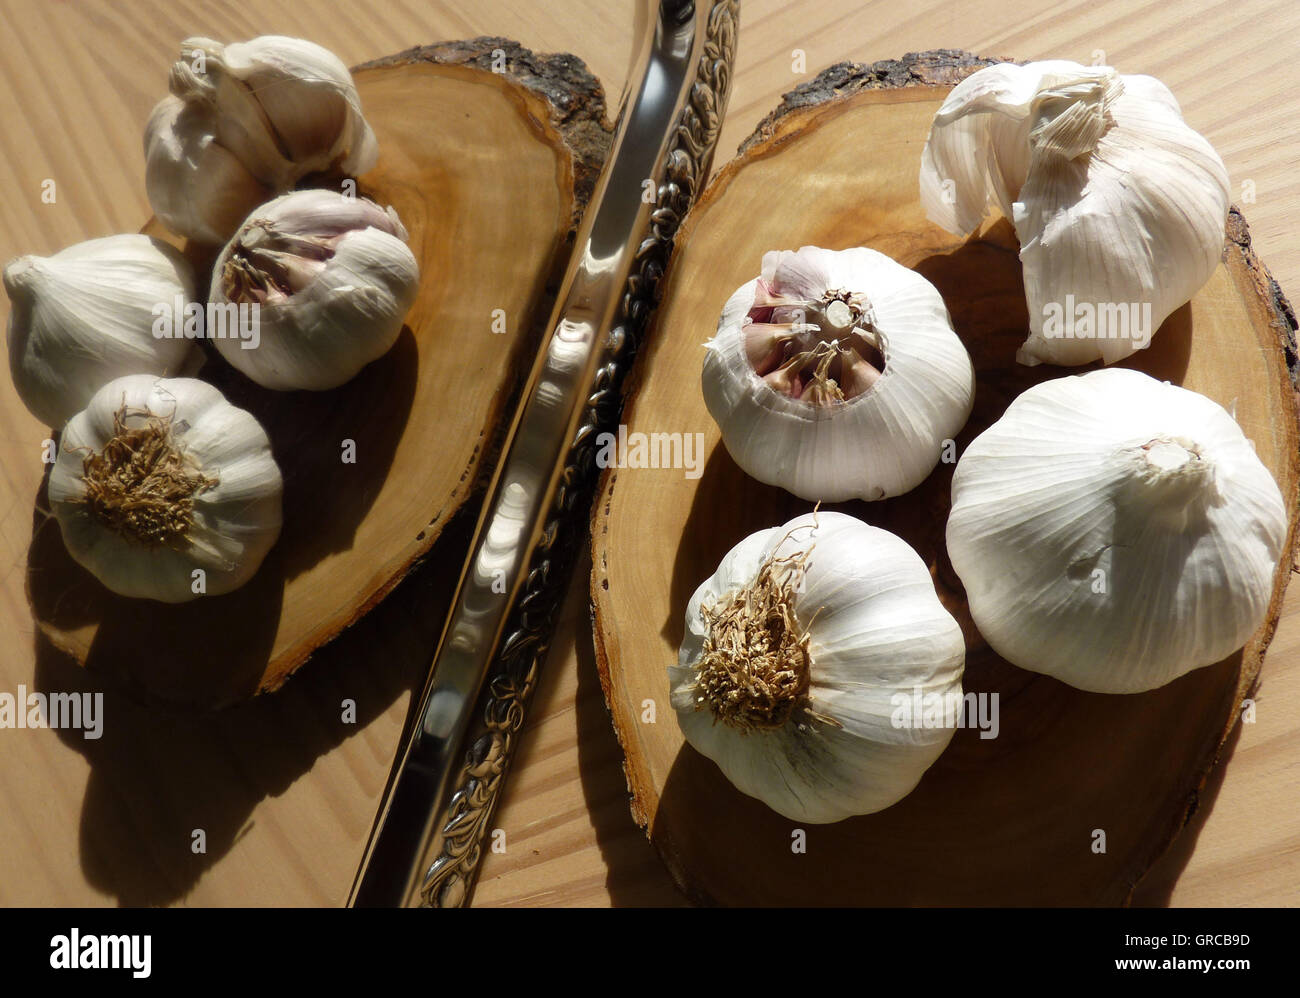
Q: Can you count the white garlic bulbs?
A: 8